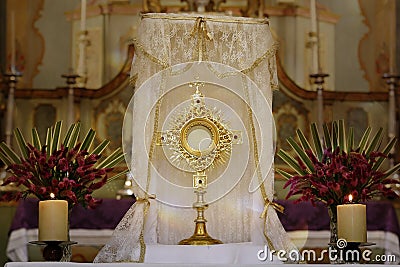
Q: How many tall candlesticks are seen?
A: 4